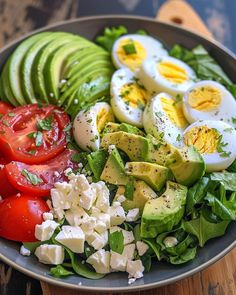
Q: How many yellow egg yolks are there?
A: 7